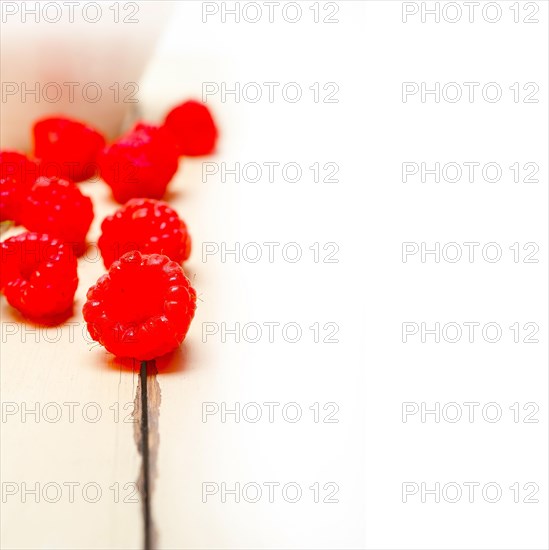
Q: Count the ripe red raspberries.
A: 8